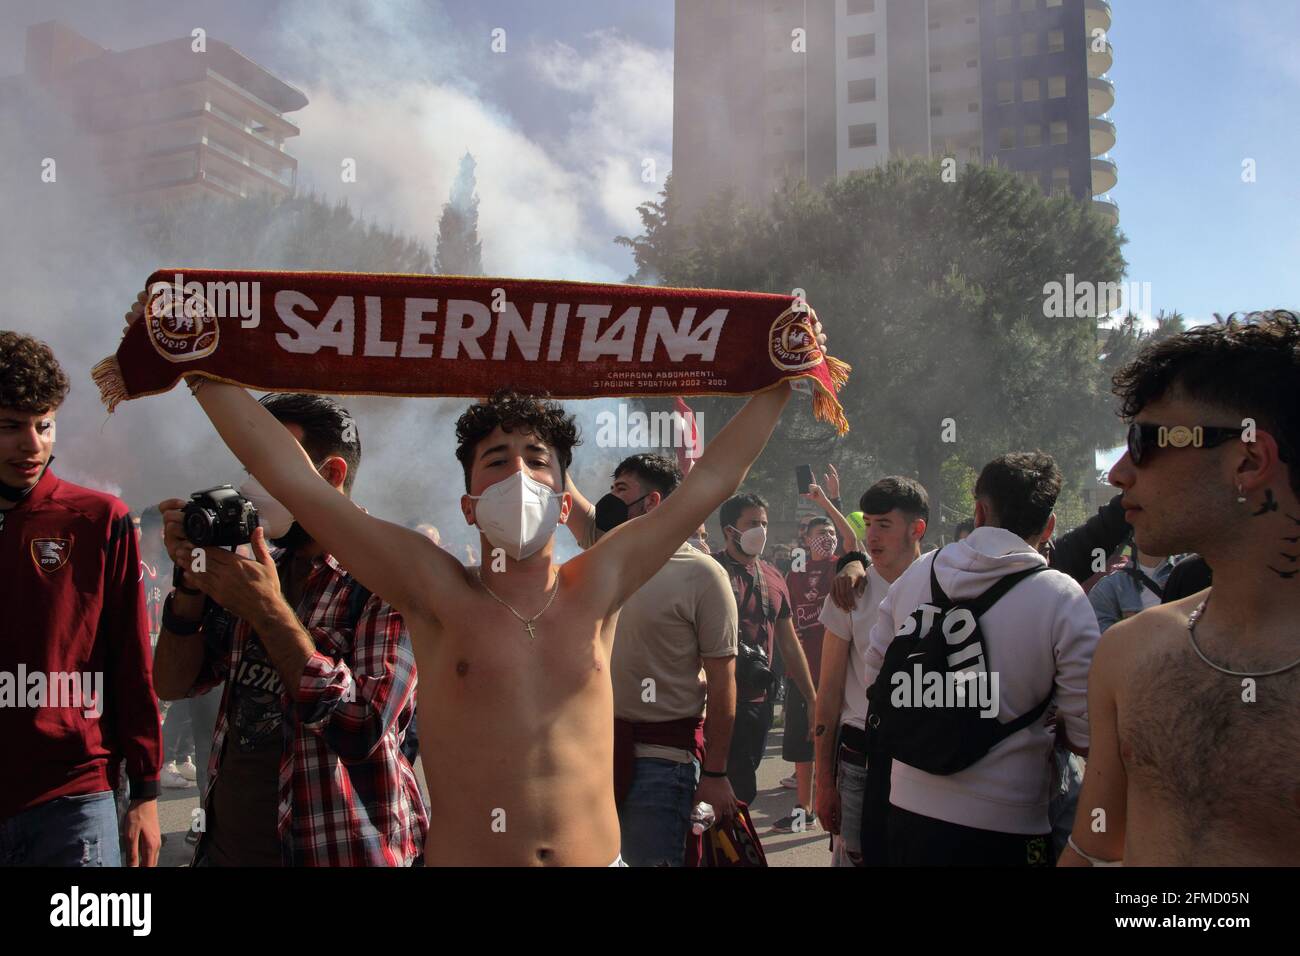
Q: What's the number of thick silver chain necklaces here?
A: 1